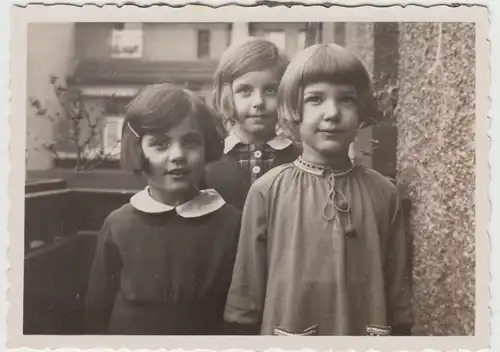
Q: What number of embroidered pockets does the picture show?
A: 2